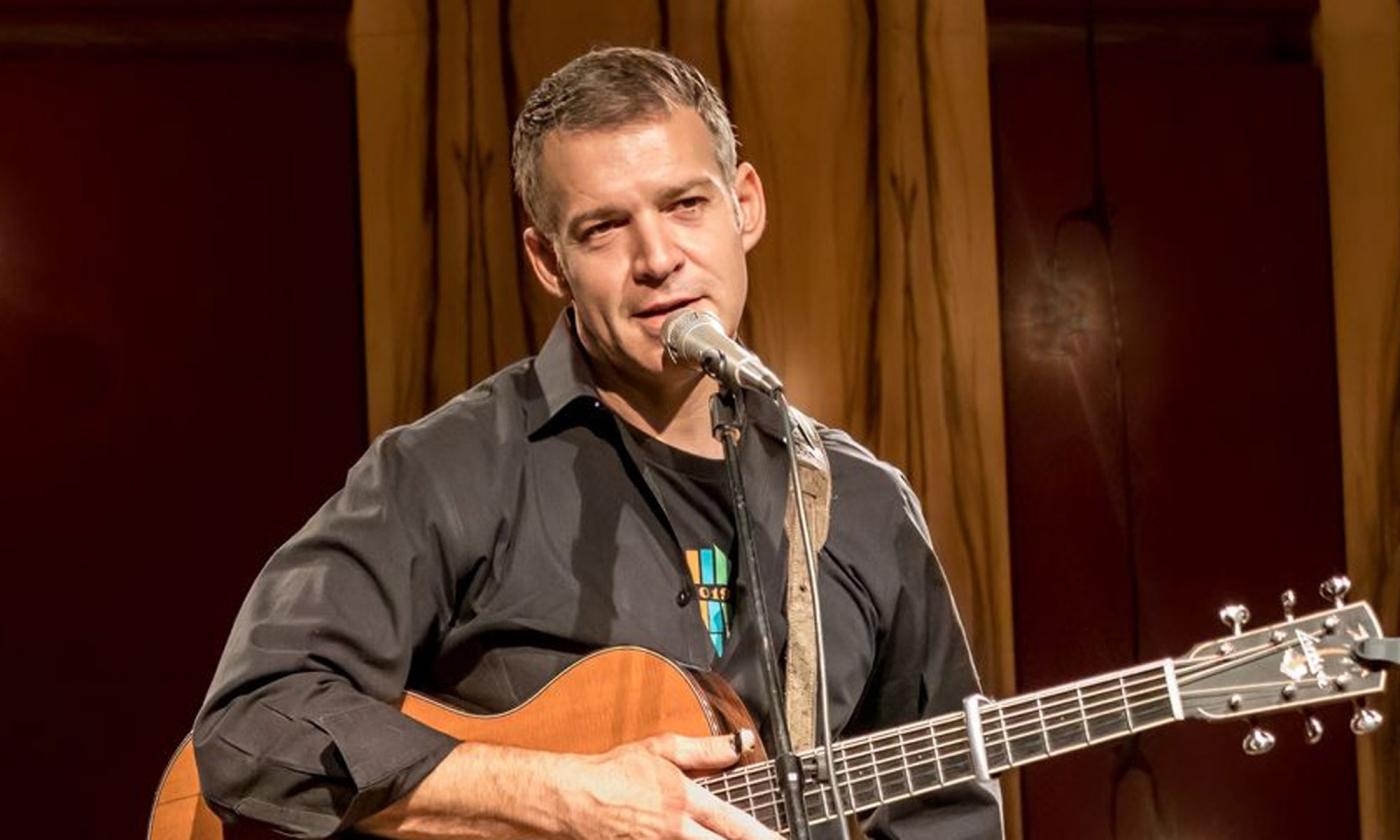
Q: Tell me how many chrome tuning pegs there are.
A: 6